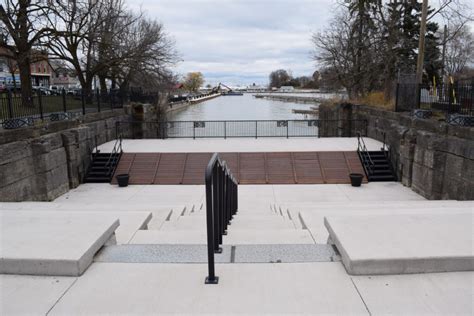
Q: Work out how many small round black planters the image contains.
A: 2